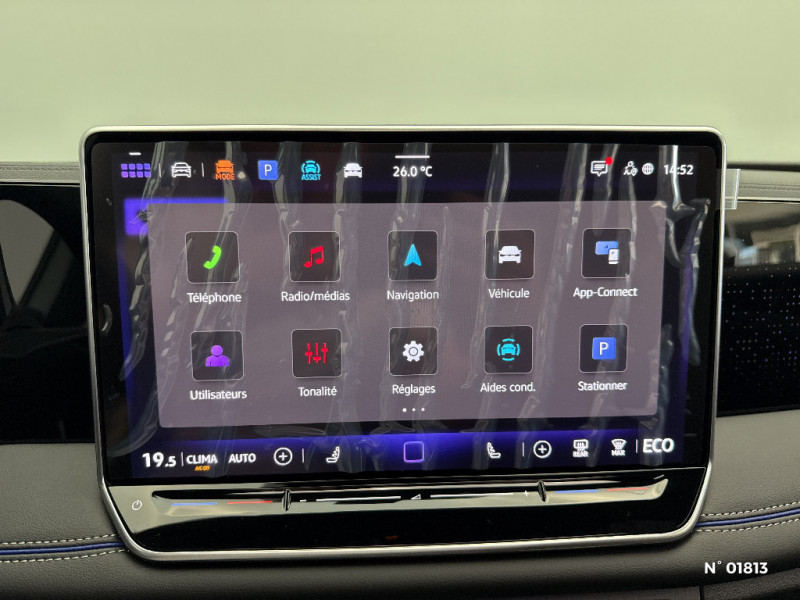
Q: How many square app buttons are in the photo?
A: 10